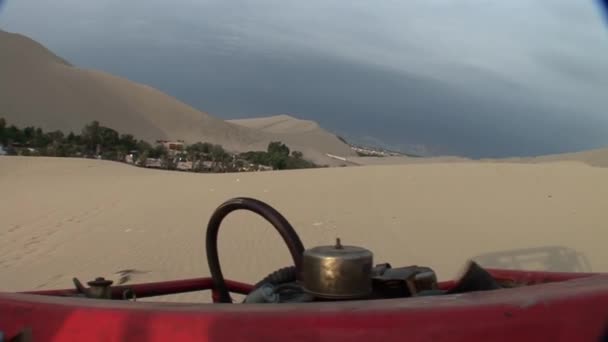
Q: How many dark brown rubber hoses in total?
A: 1